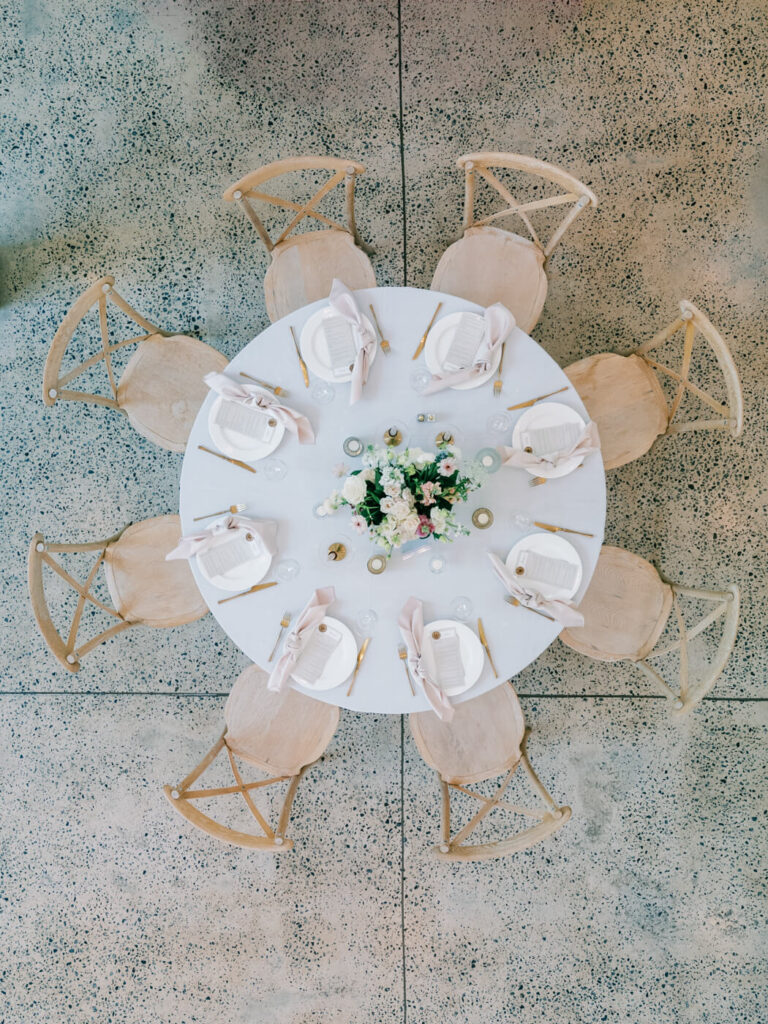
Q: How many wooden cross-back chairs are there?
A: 8